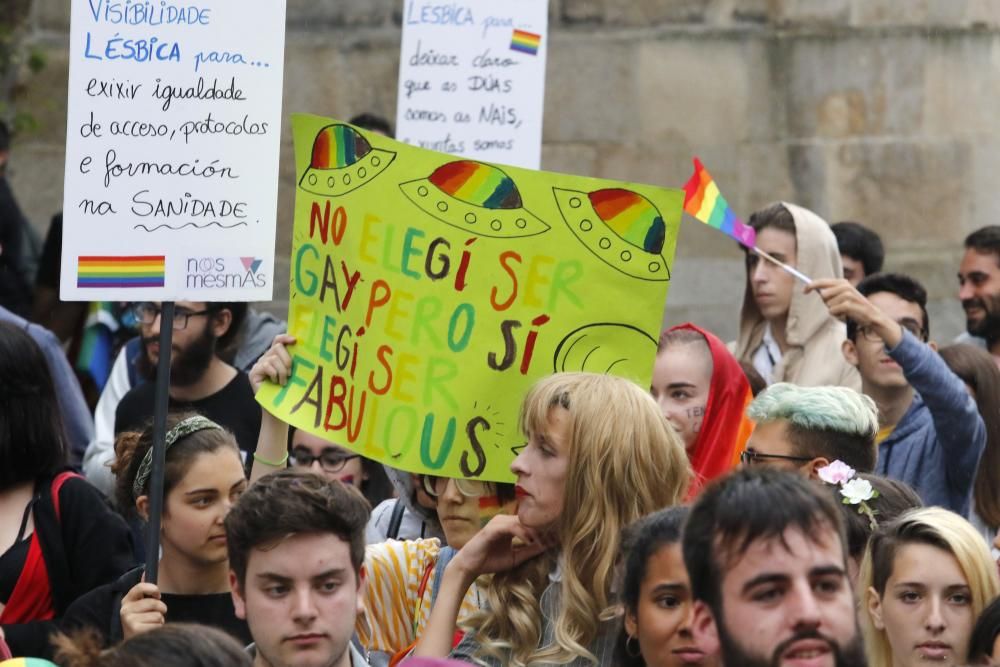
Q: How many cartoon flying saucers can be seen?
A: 3